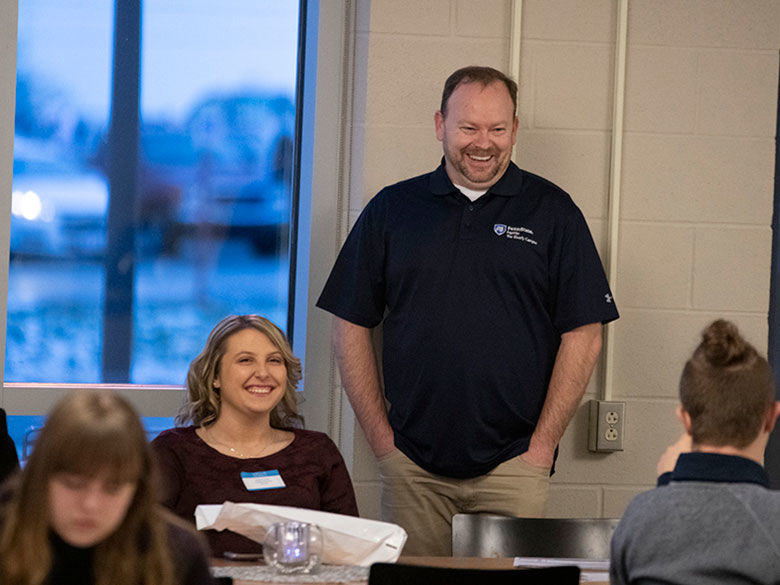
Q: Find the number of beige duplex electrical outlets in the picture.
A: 1